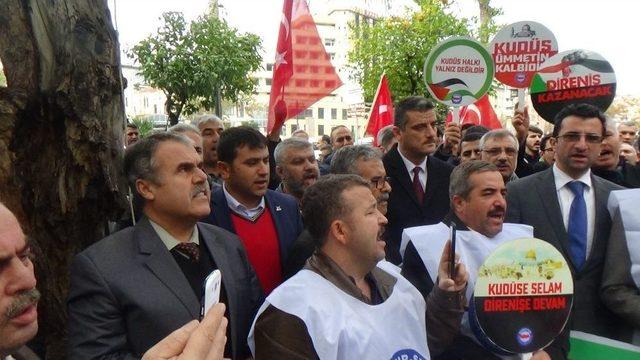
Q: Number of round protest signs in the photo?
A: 4